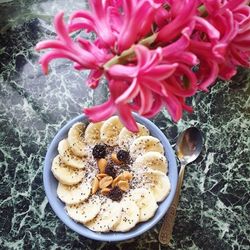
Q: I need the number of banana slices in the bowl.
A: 14